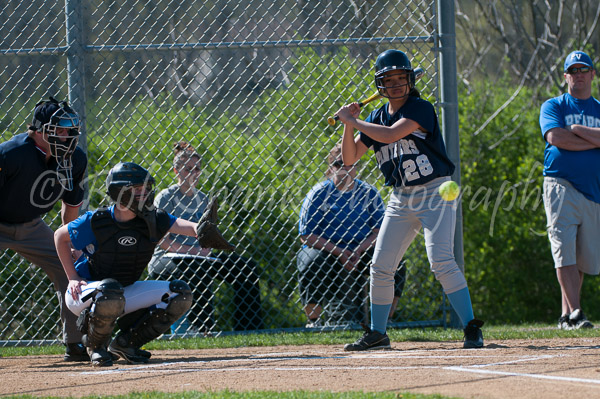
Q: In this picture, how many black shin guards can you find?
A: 2